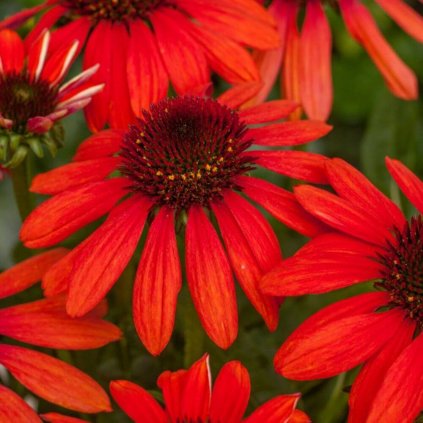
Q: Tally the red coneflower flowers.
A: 7